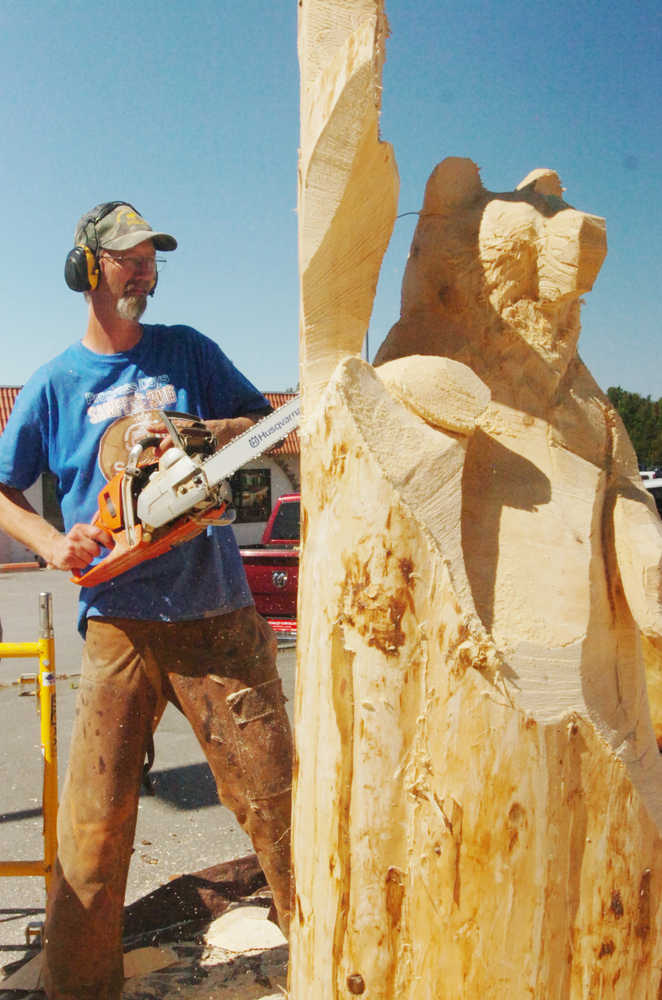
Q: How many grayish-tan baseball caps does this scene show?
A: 1